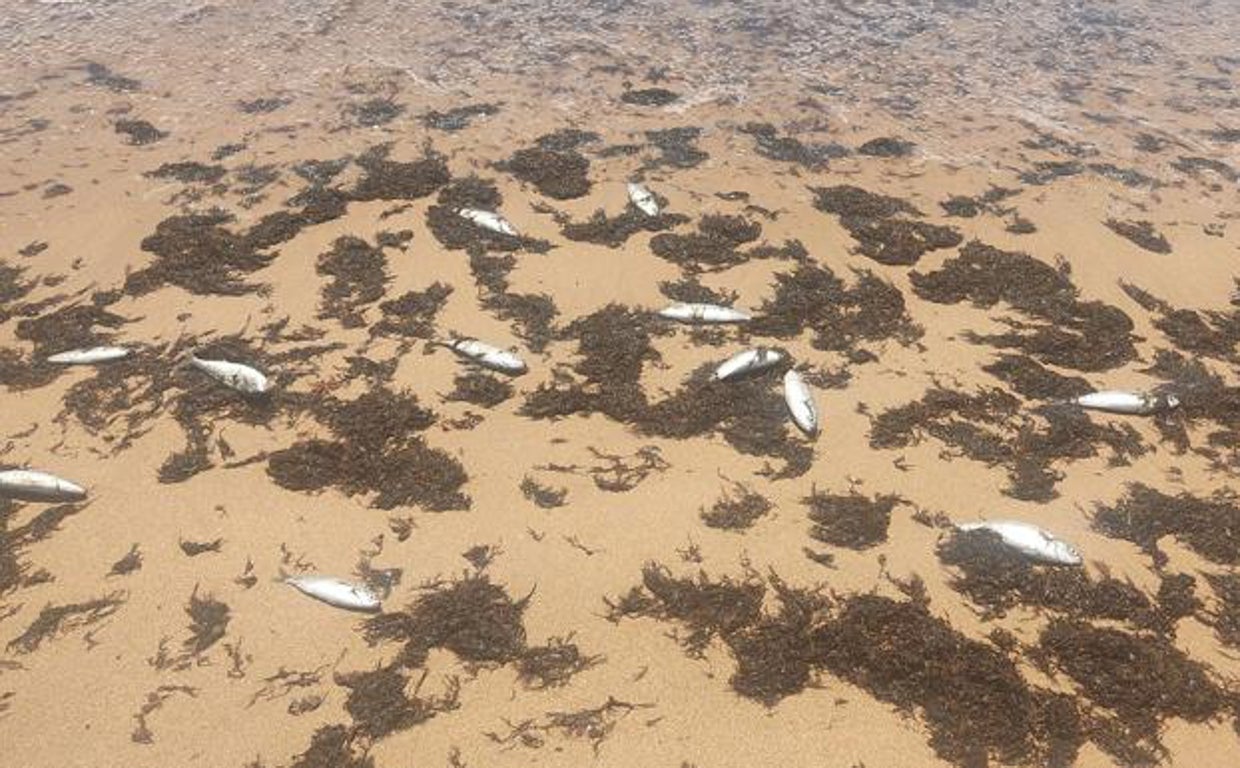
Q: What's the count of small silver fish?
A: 12